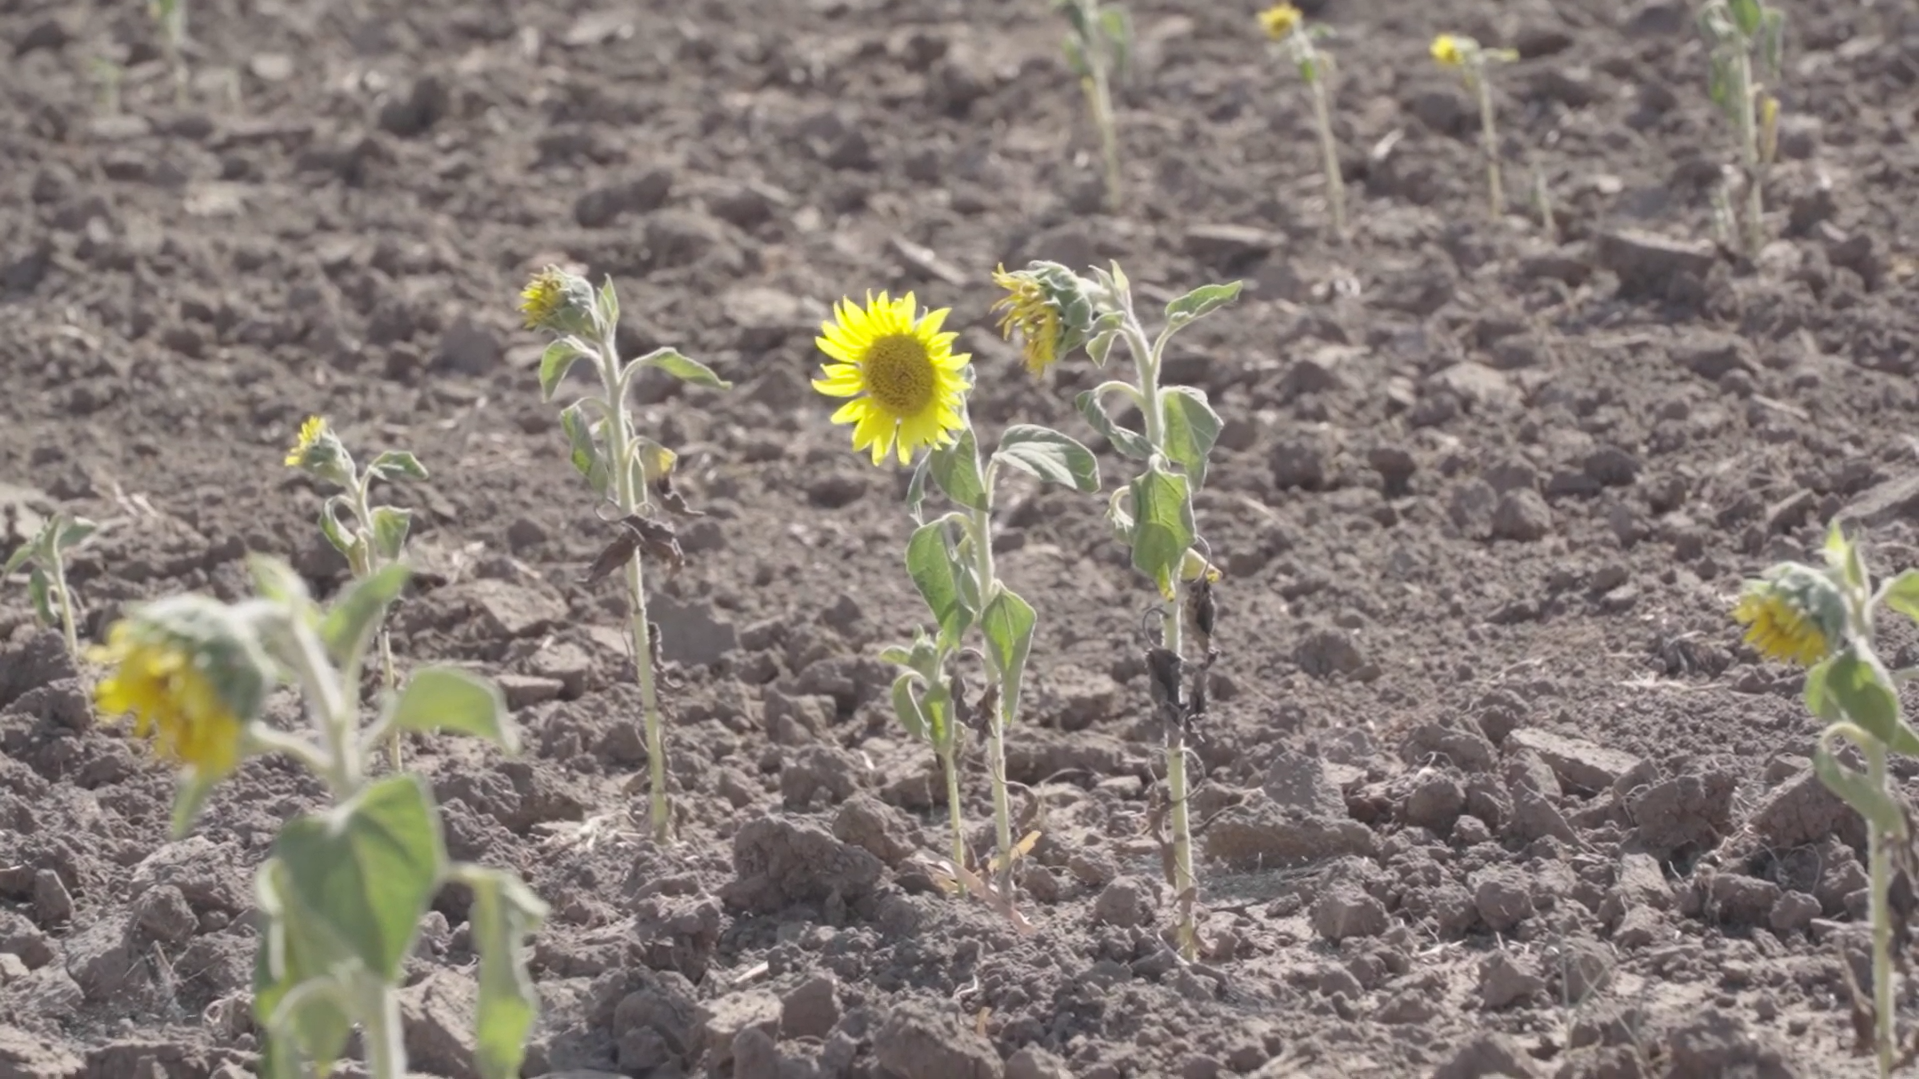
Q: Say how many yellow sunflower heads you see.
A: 8